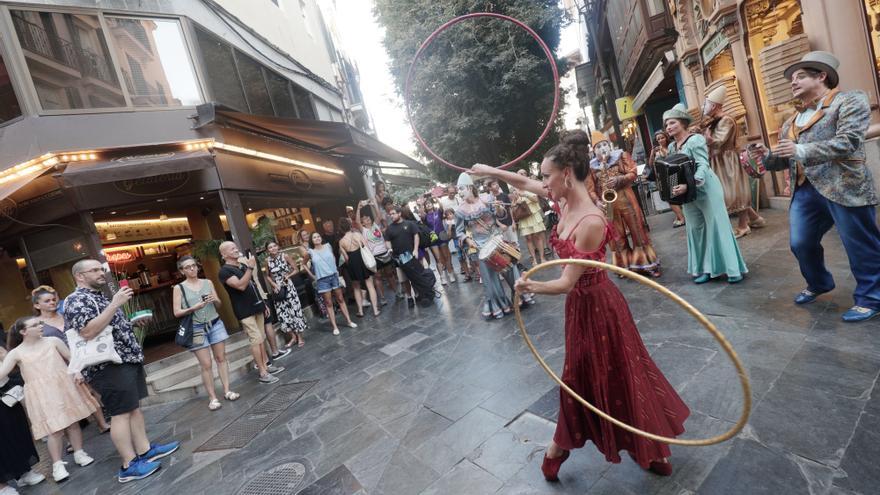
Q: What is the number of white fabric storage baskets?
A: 0